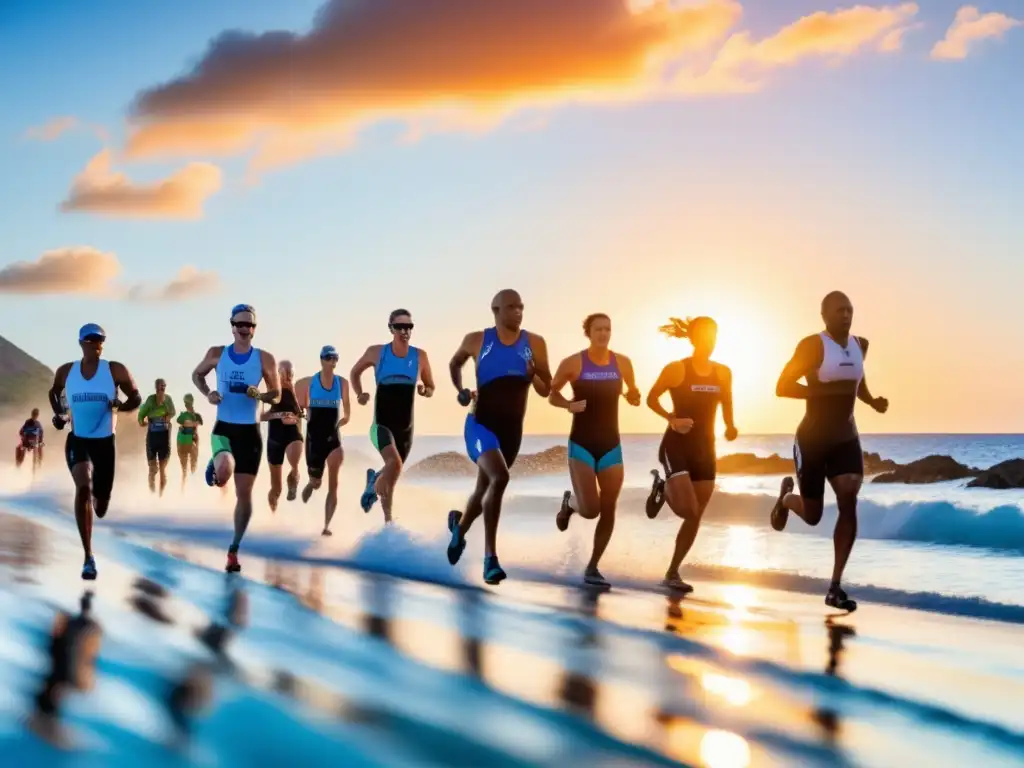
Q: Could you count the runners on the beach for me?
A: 12